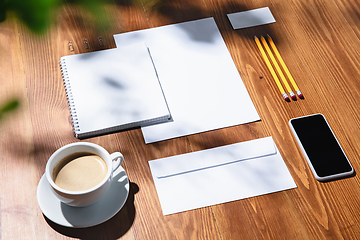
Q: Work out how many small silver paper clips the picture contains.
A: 3